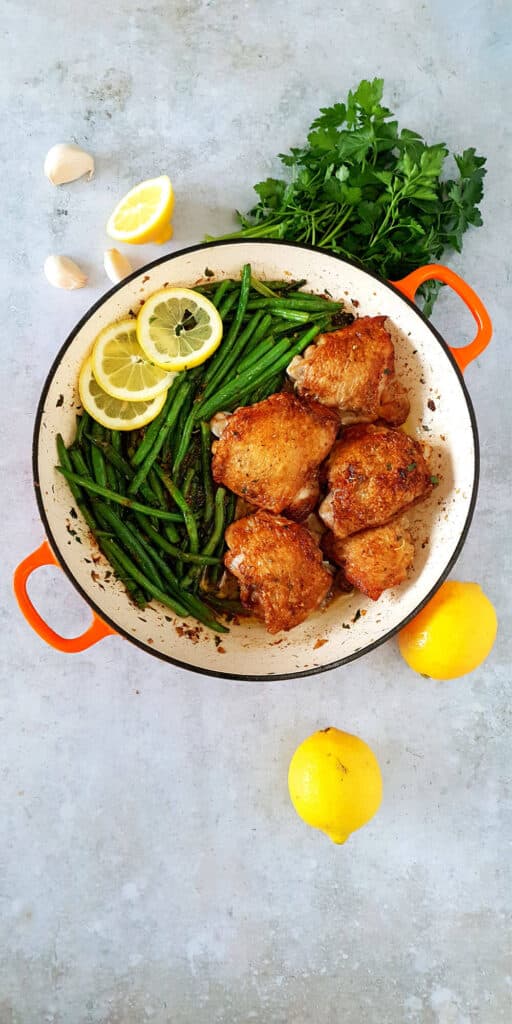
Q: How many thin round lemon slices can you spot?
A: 3